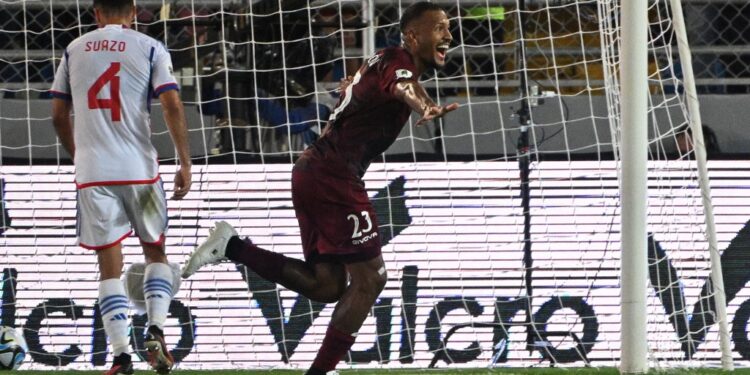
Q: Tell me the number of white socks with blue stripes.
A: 2